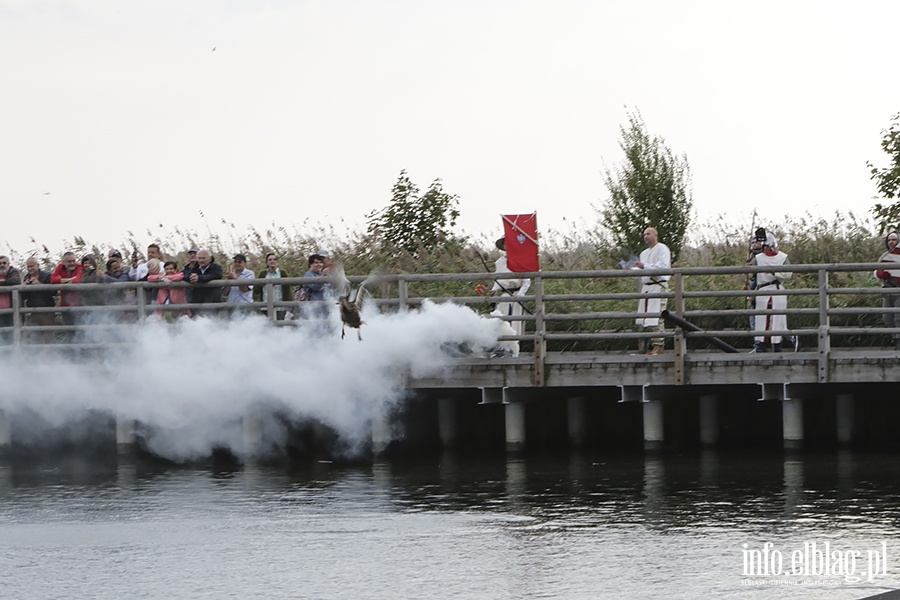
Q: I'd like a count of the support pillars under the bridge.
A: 11